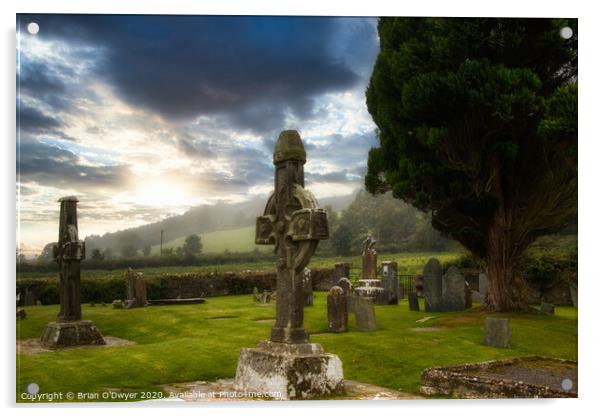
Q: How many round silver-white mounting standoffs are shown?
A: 4